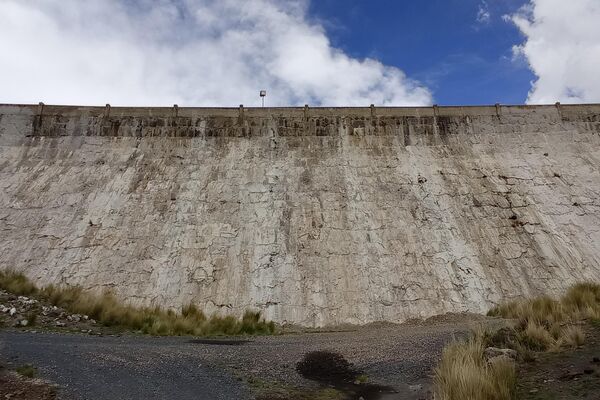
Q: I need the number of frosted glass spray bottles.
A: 0